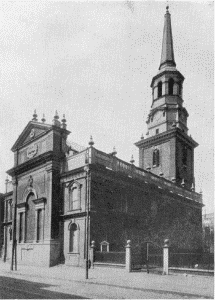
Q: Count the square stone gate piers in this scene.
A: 3